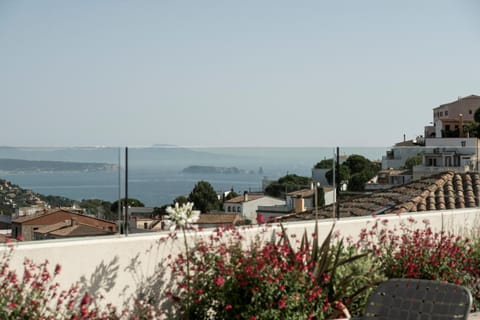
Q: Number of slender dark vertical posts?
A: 2